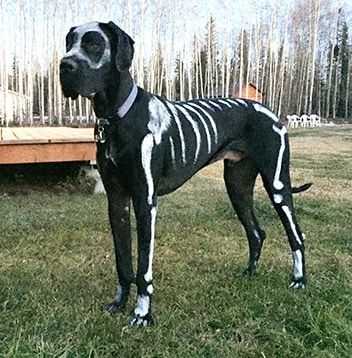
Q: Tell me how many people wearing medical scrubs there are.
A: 0